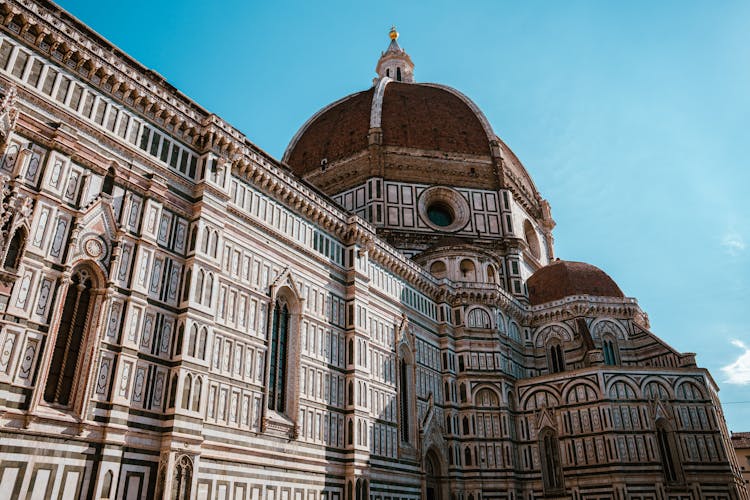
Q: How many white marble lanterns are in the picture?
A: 1